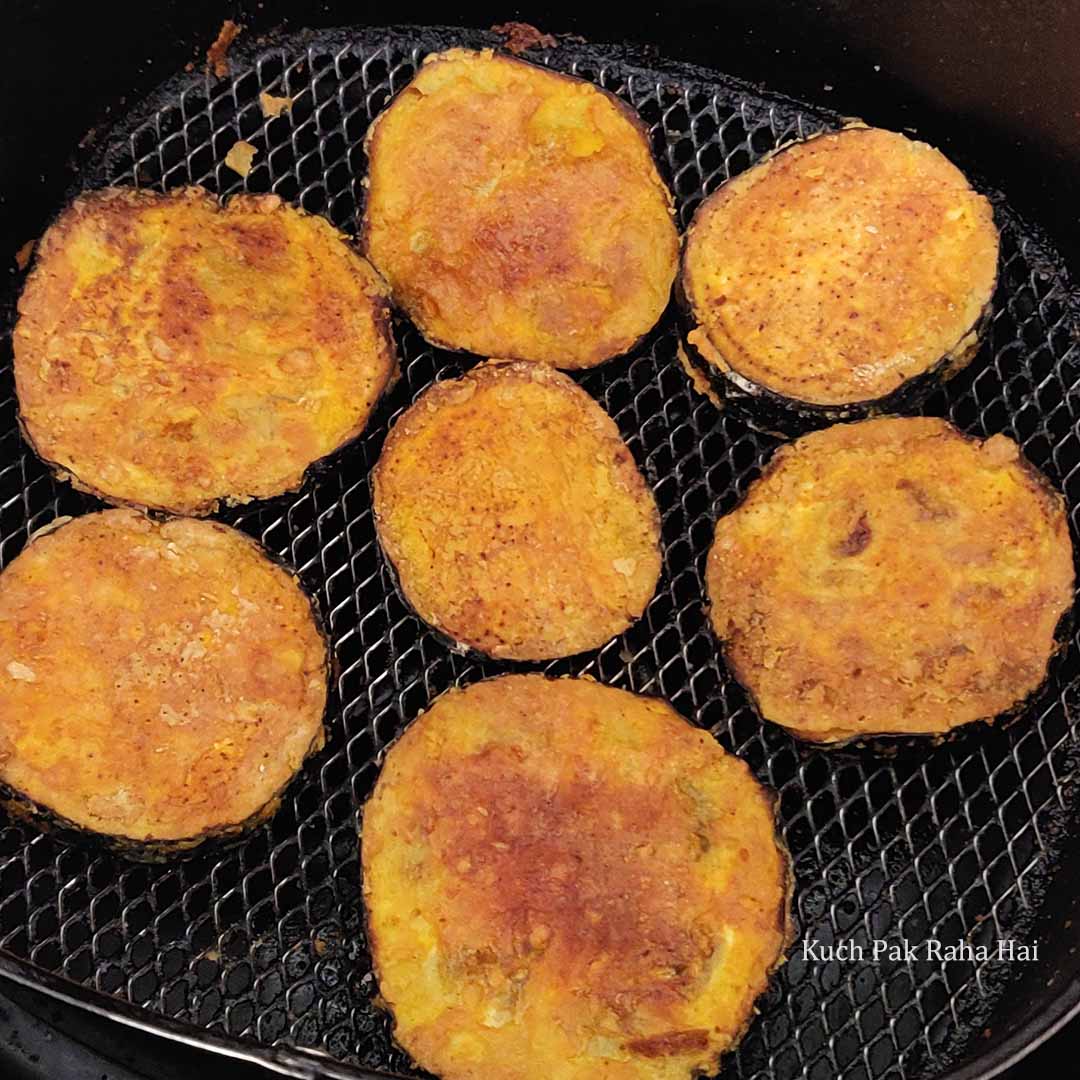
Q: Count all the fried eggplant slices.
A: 7